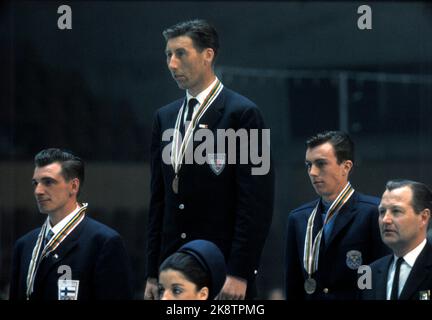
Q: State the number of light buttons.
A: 4